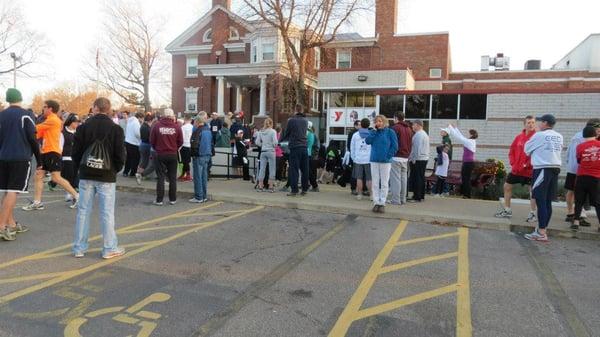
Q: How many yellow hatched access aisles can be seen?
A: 2